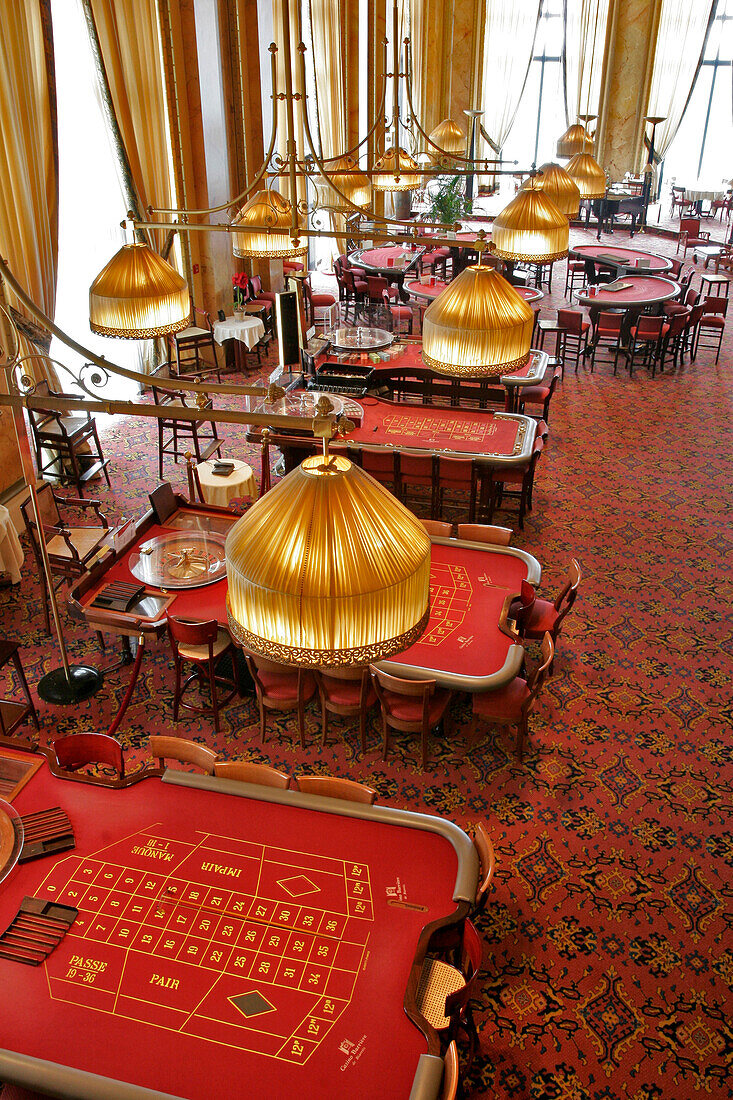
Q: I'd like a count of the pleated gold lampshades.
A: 11